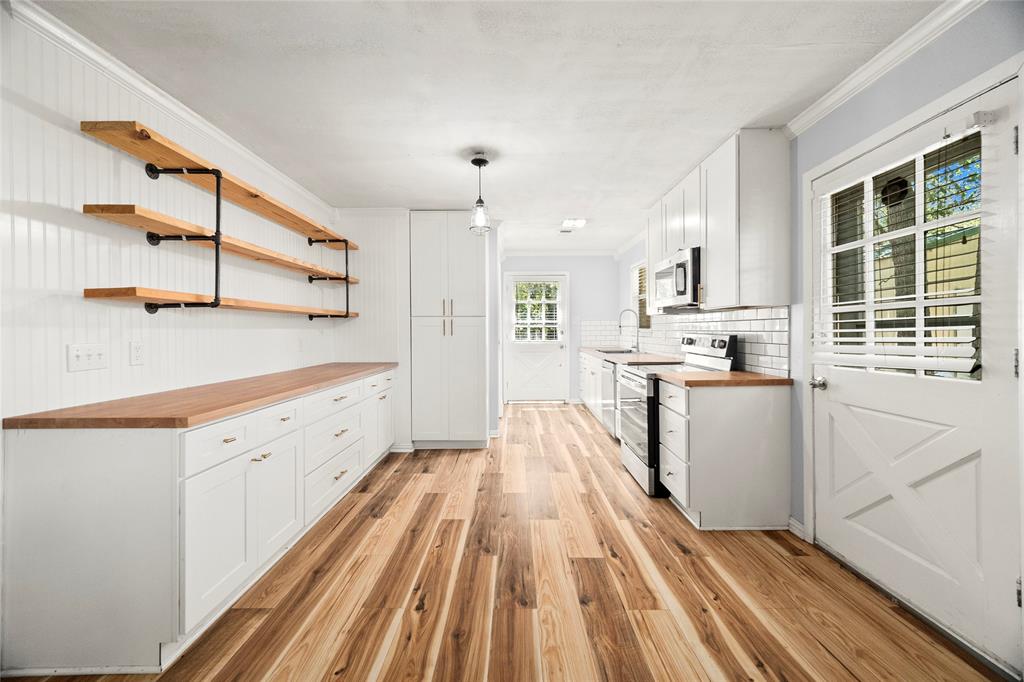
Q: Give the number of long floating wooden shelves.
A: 3